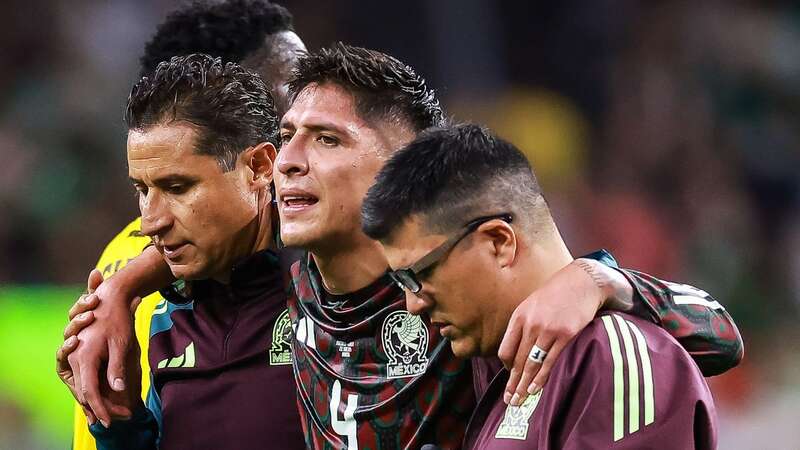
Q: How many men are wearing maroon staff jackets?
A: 2